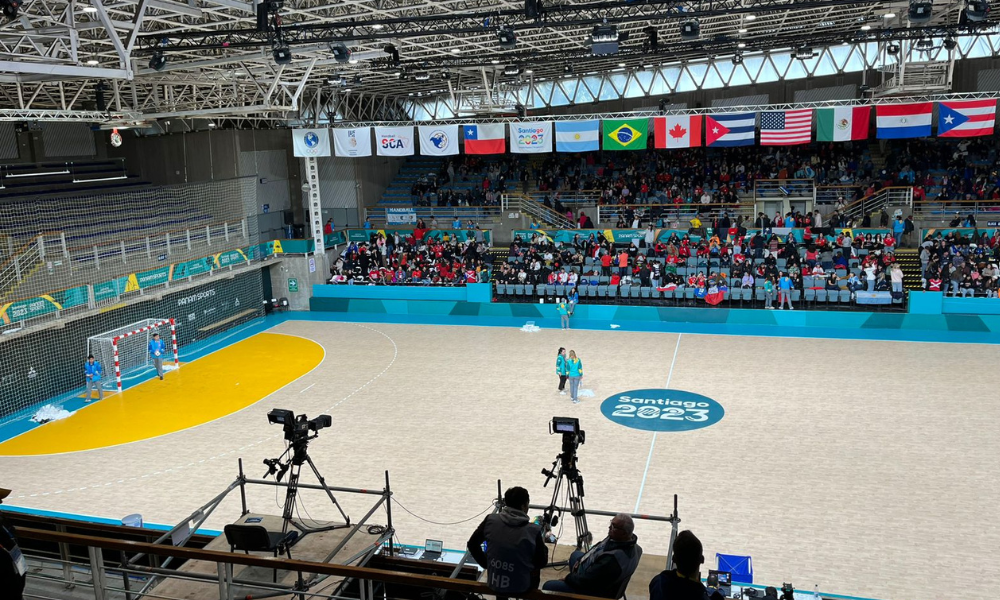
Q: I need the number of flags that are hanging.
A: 14